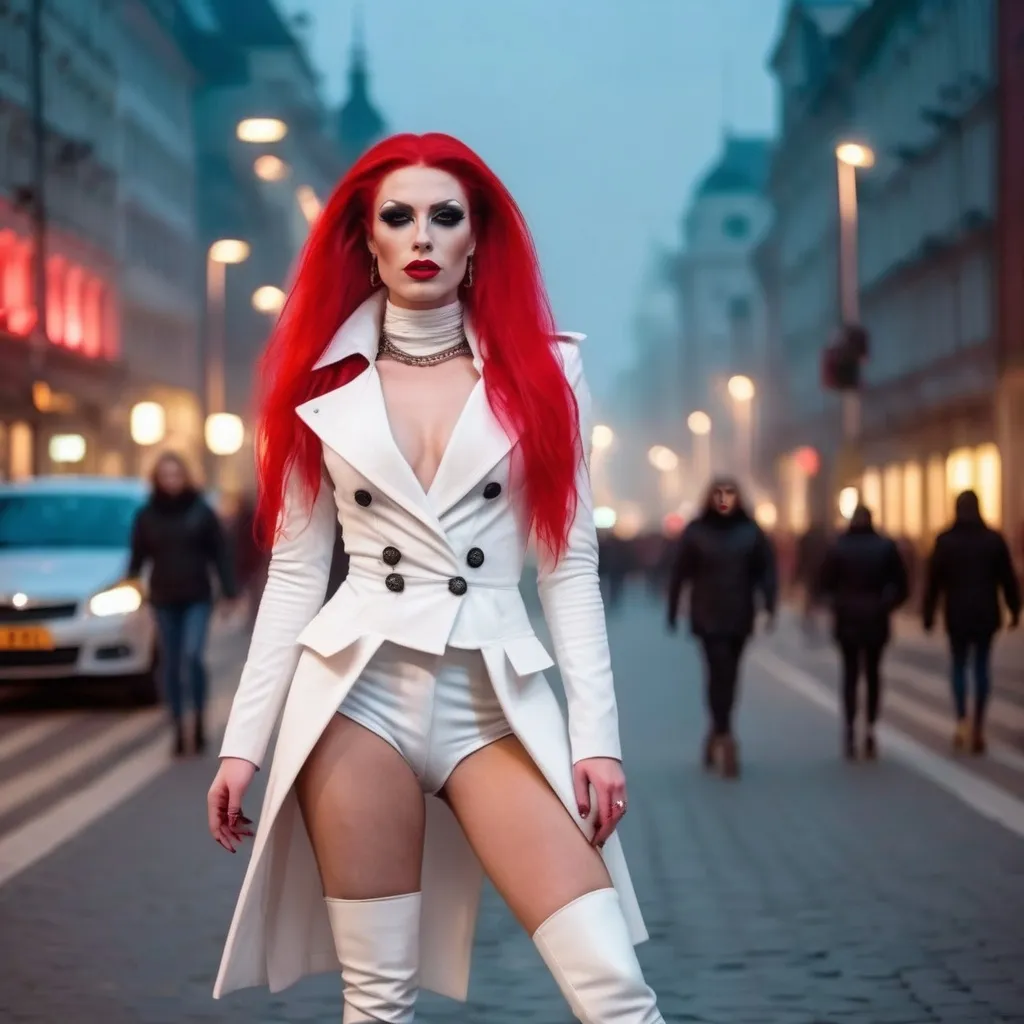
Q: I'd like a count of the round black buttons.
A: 6